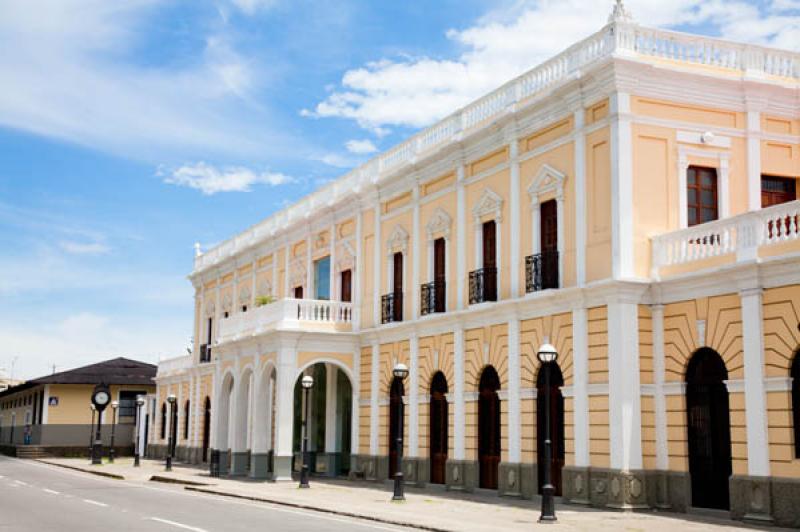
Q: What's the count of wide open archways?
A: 4